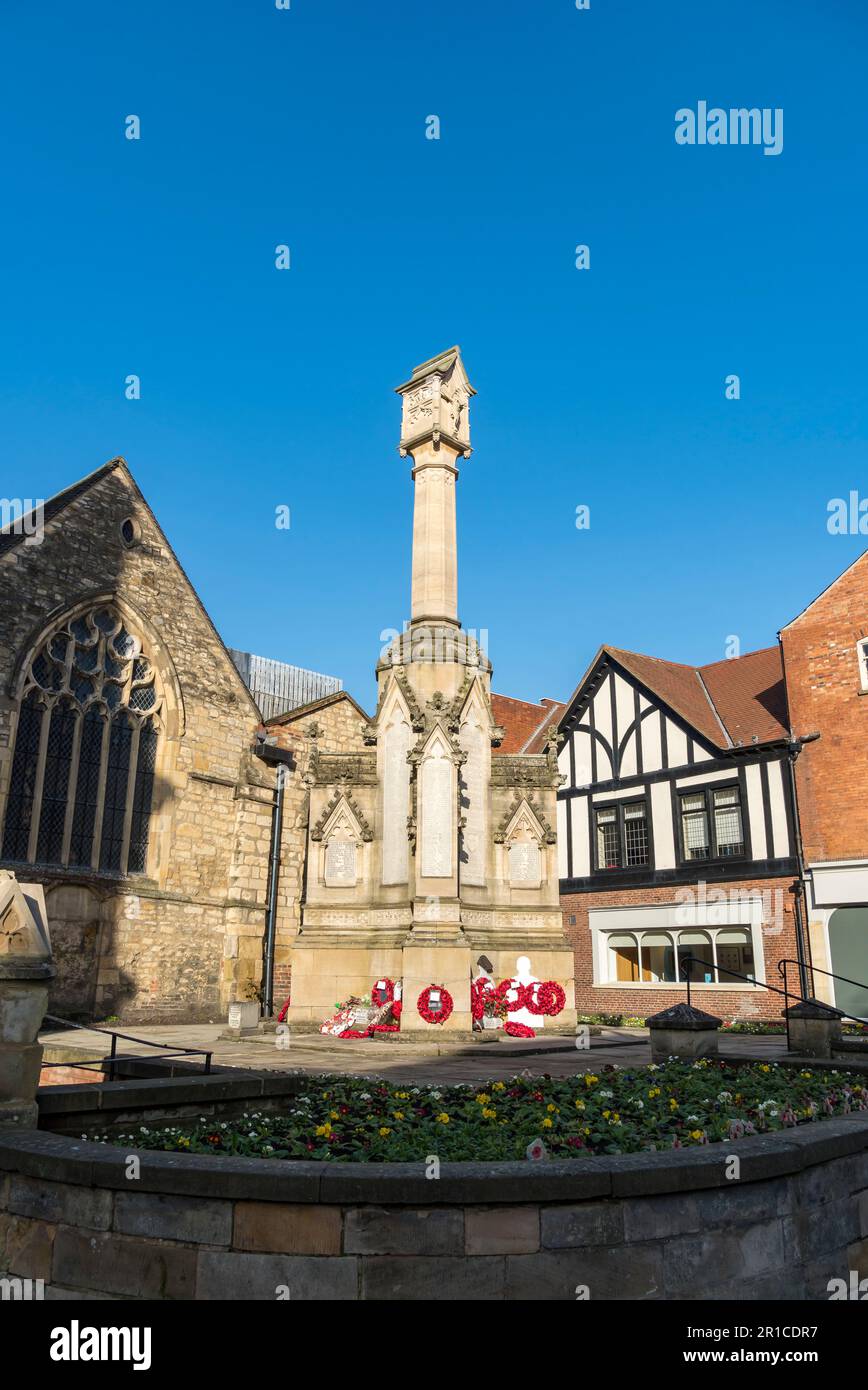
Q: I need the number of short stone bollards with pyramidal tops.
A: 2